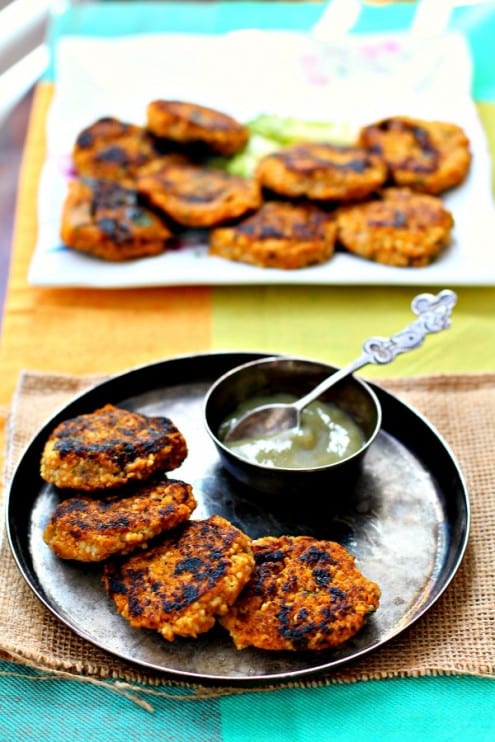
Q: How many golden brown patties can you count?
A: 12